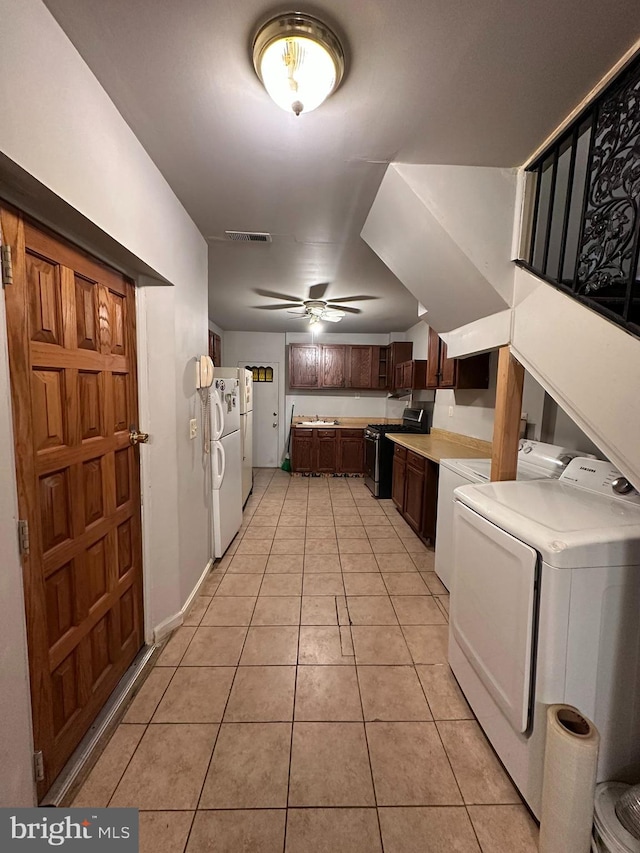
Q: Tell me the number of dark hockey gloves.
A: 0